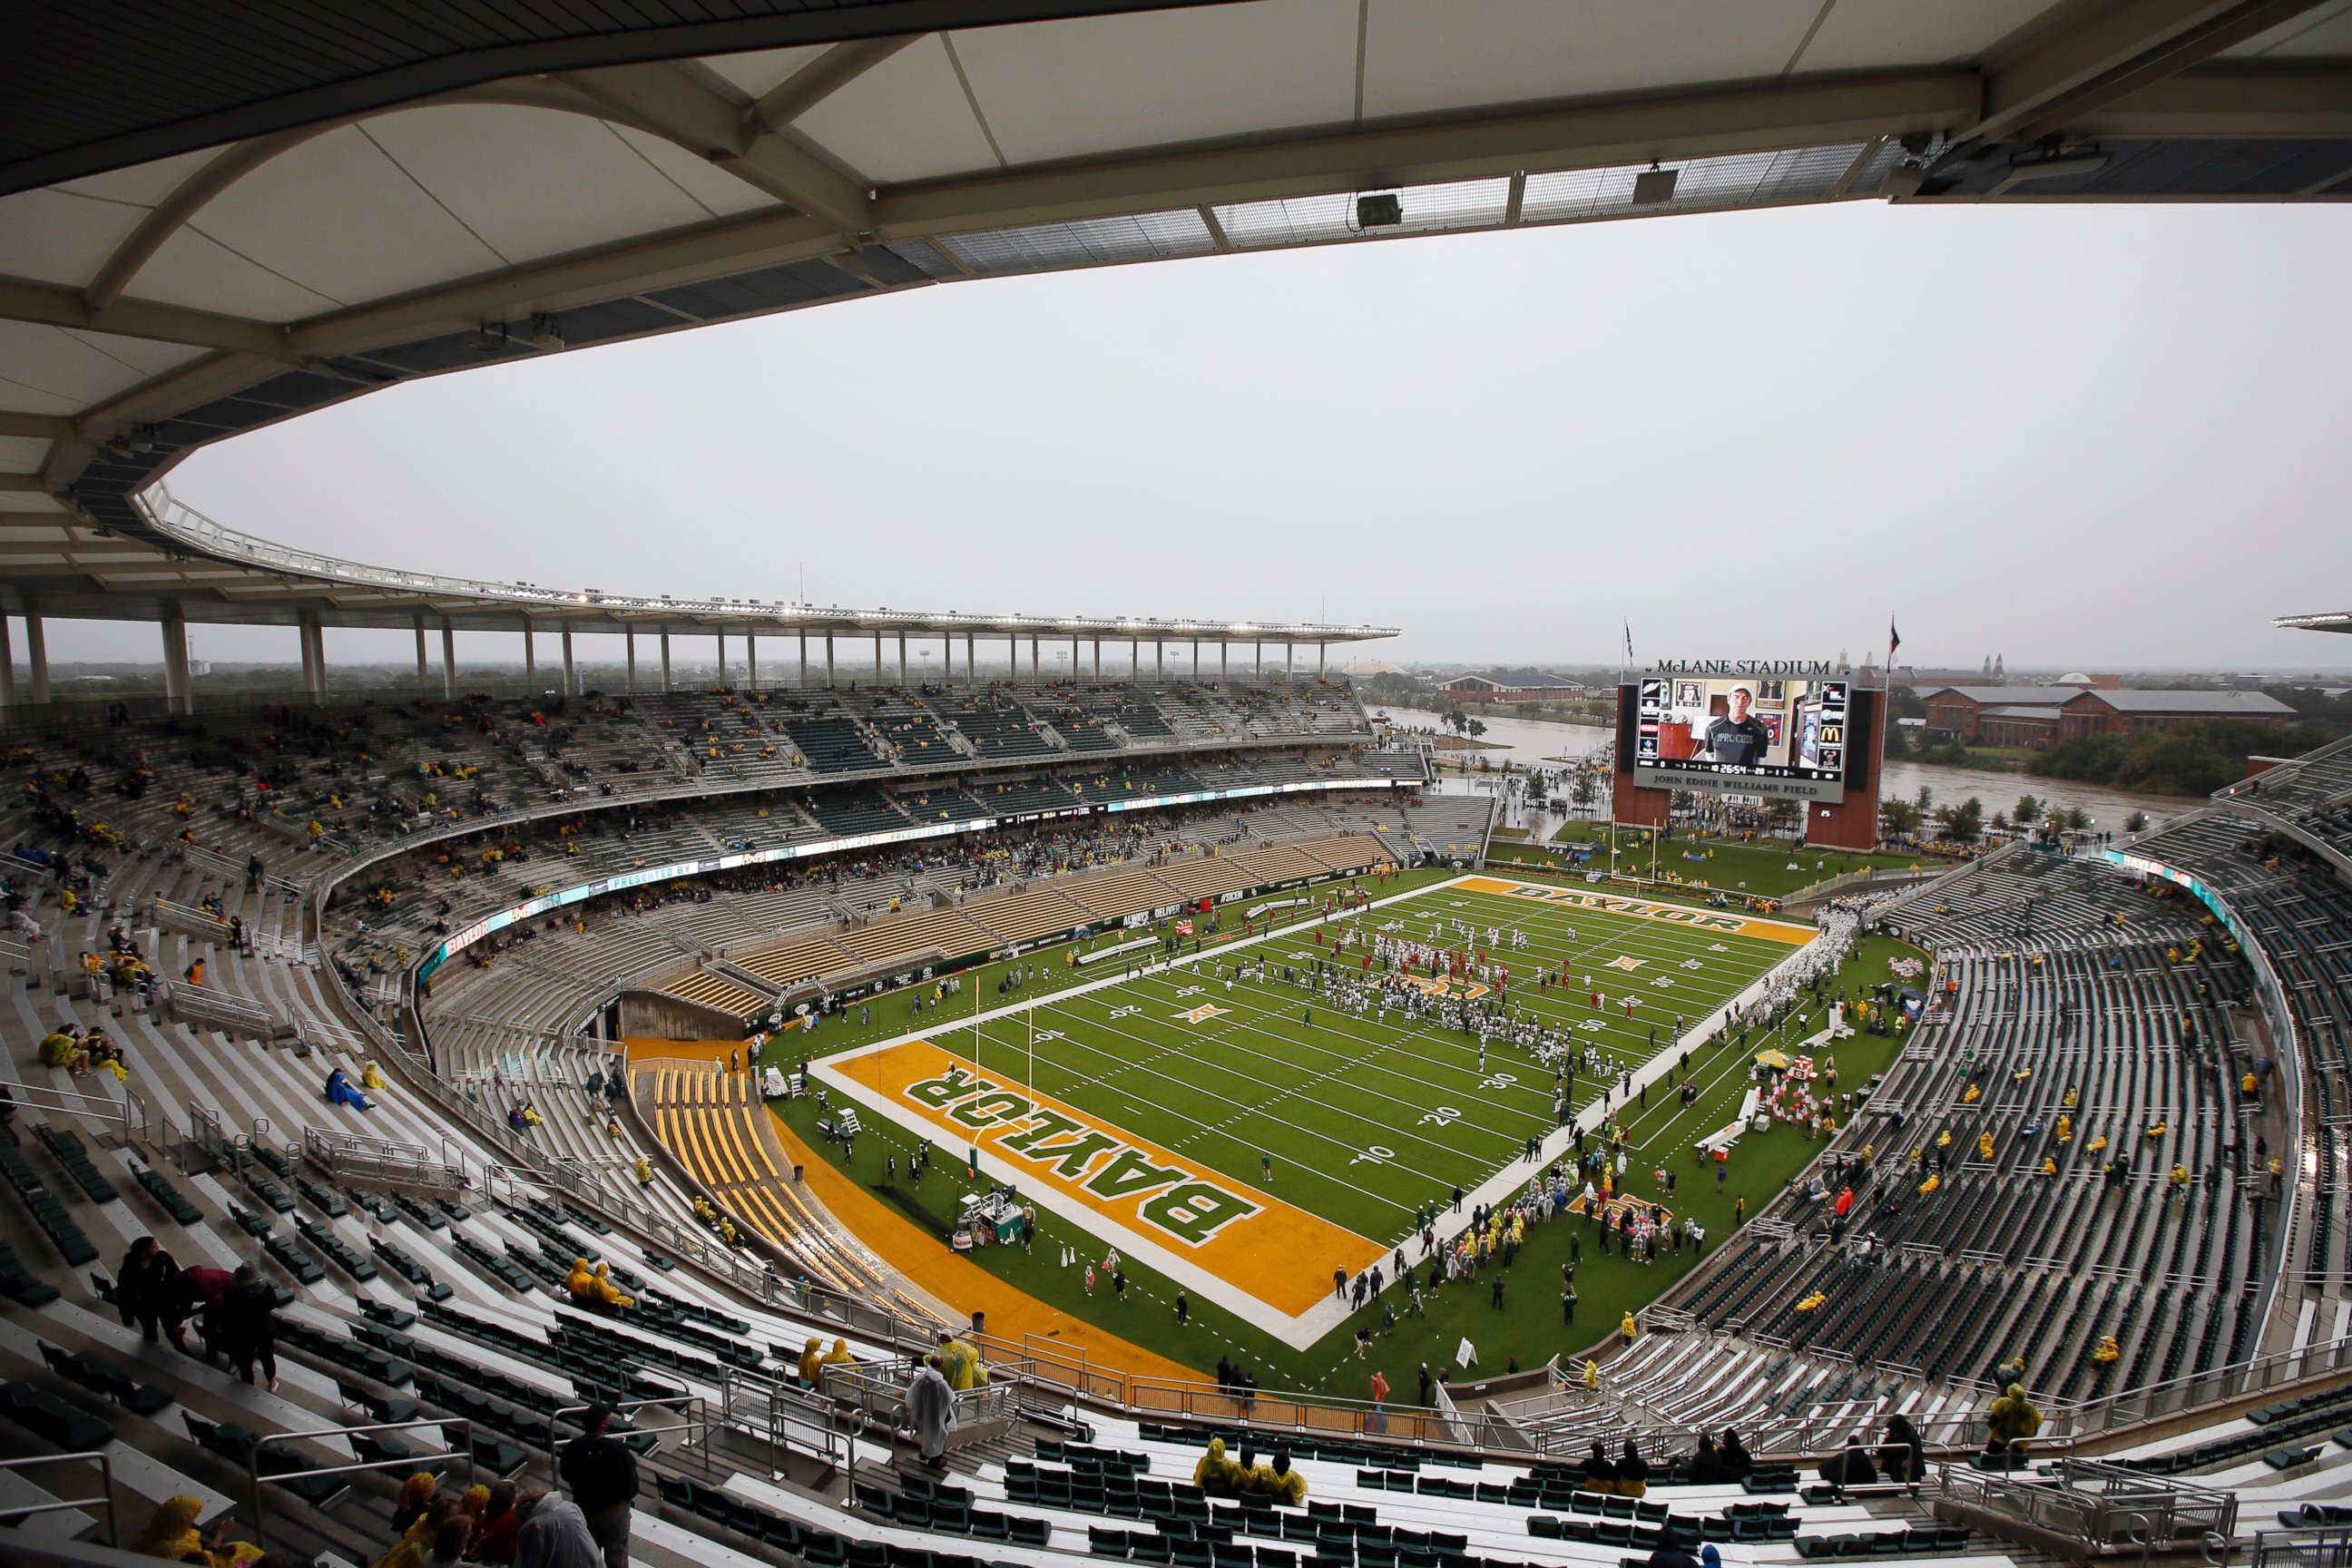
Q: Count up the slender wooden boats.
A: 0